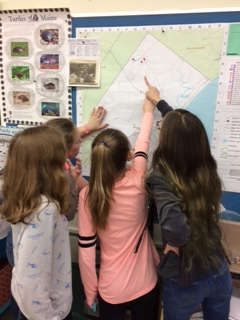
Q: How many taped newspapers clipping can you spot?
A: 1